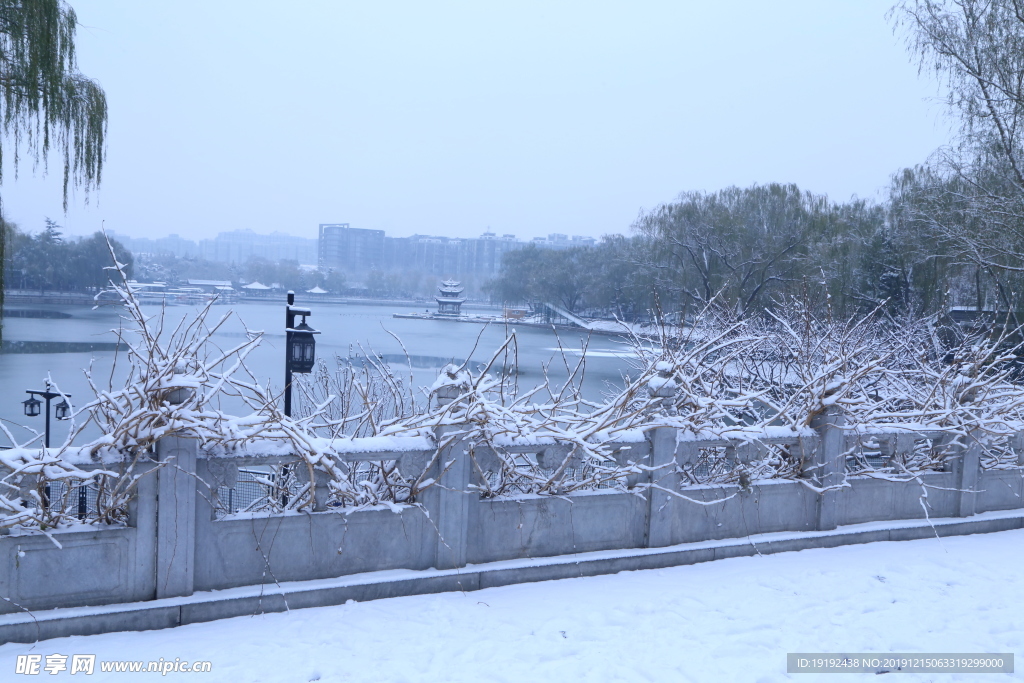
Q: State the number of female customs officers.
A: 0